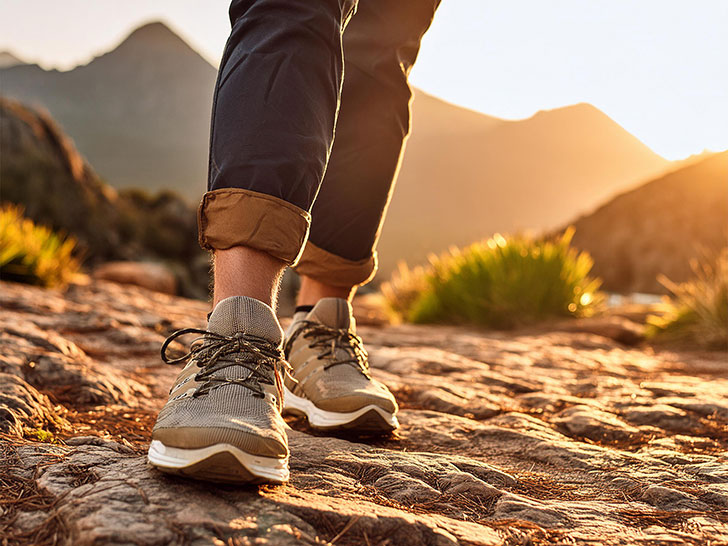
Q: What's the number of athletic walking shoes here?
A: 2